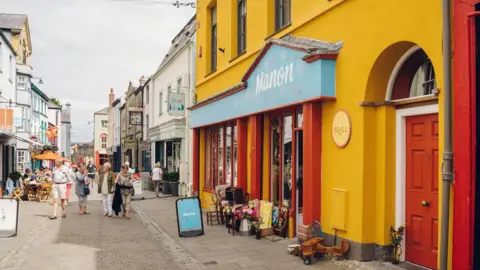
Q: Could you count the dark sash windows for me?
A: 3